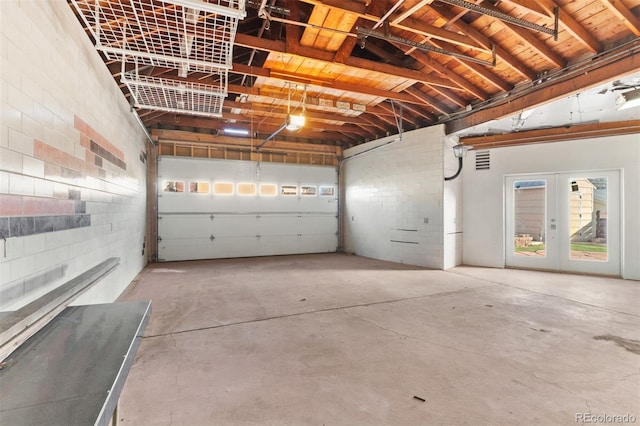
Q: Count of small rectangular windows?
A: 8